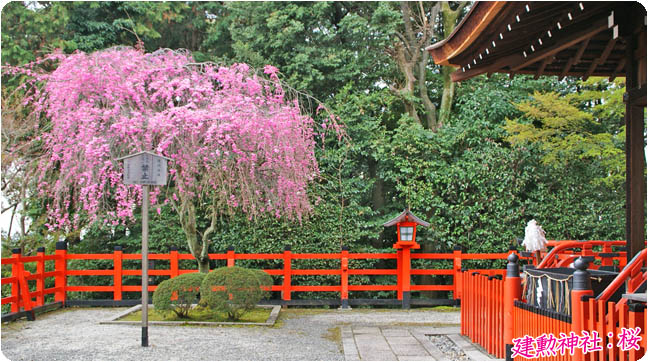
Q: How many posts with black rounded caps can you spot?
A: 2